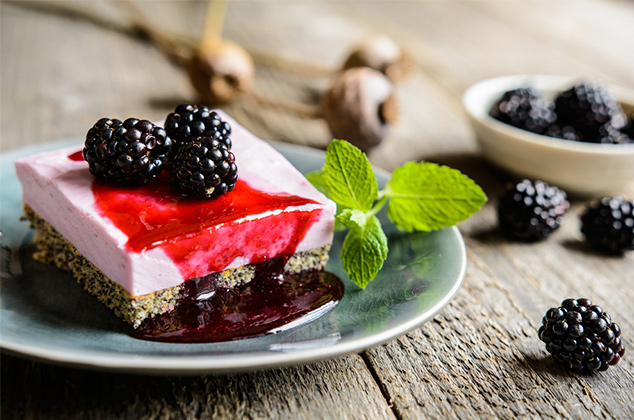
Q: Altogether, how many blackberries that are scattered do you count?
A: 3